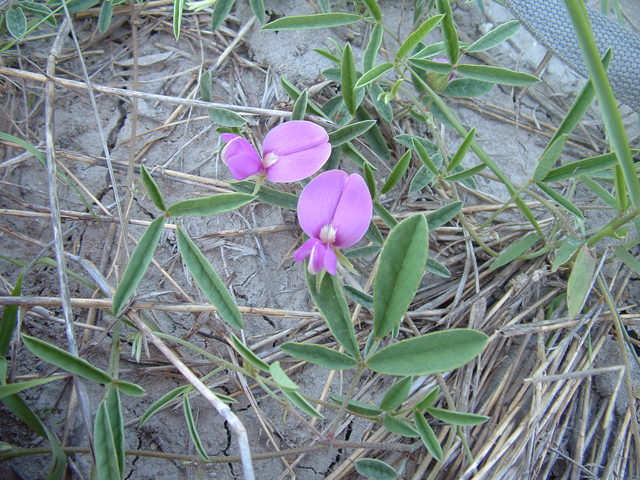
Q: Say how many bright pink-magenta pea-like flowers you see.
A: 2